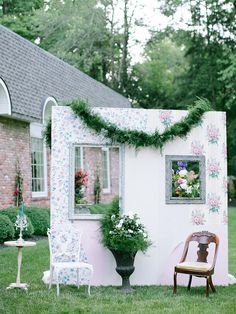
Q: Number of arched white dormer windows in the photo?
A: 2